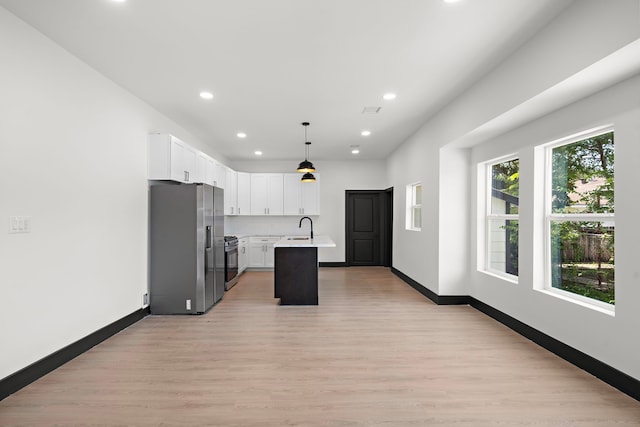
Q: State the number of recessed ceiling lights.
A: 8